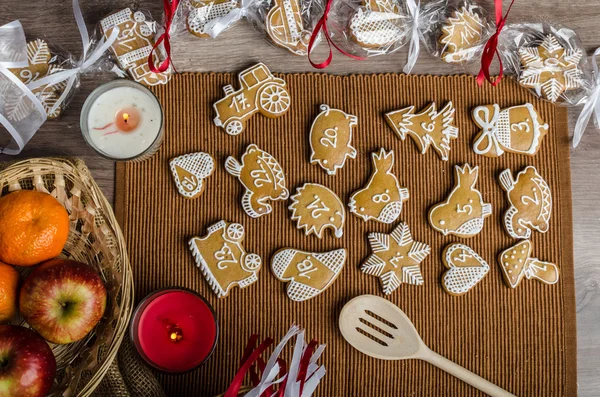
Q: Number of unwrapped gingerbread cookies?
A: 15